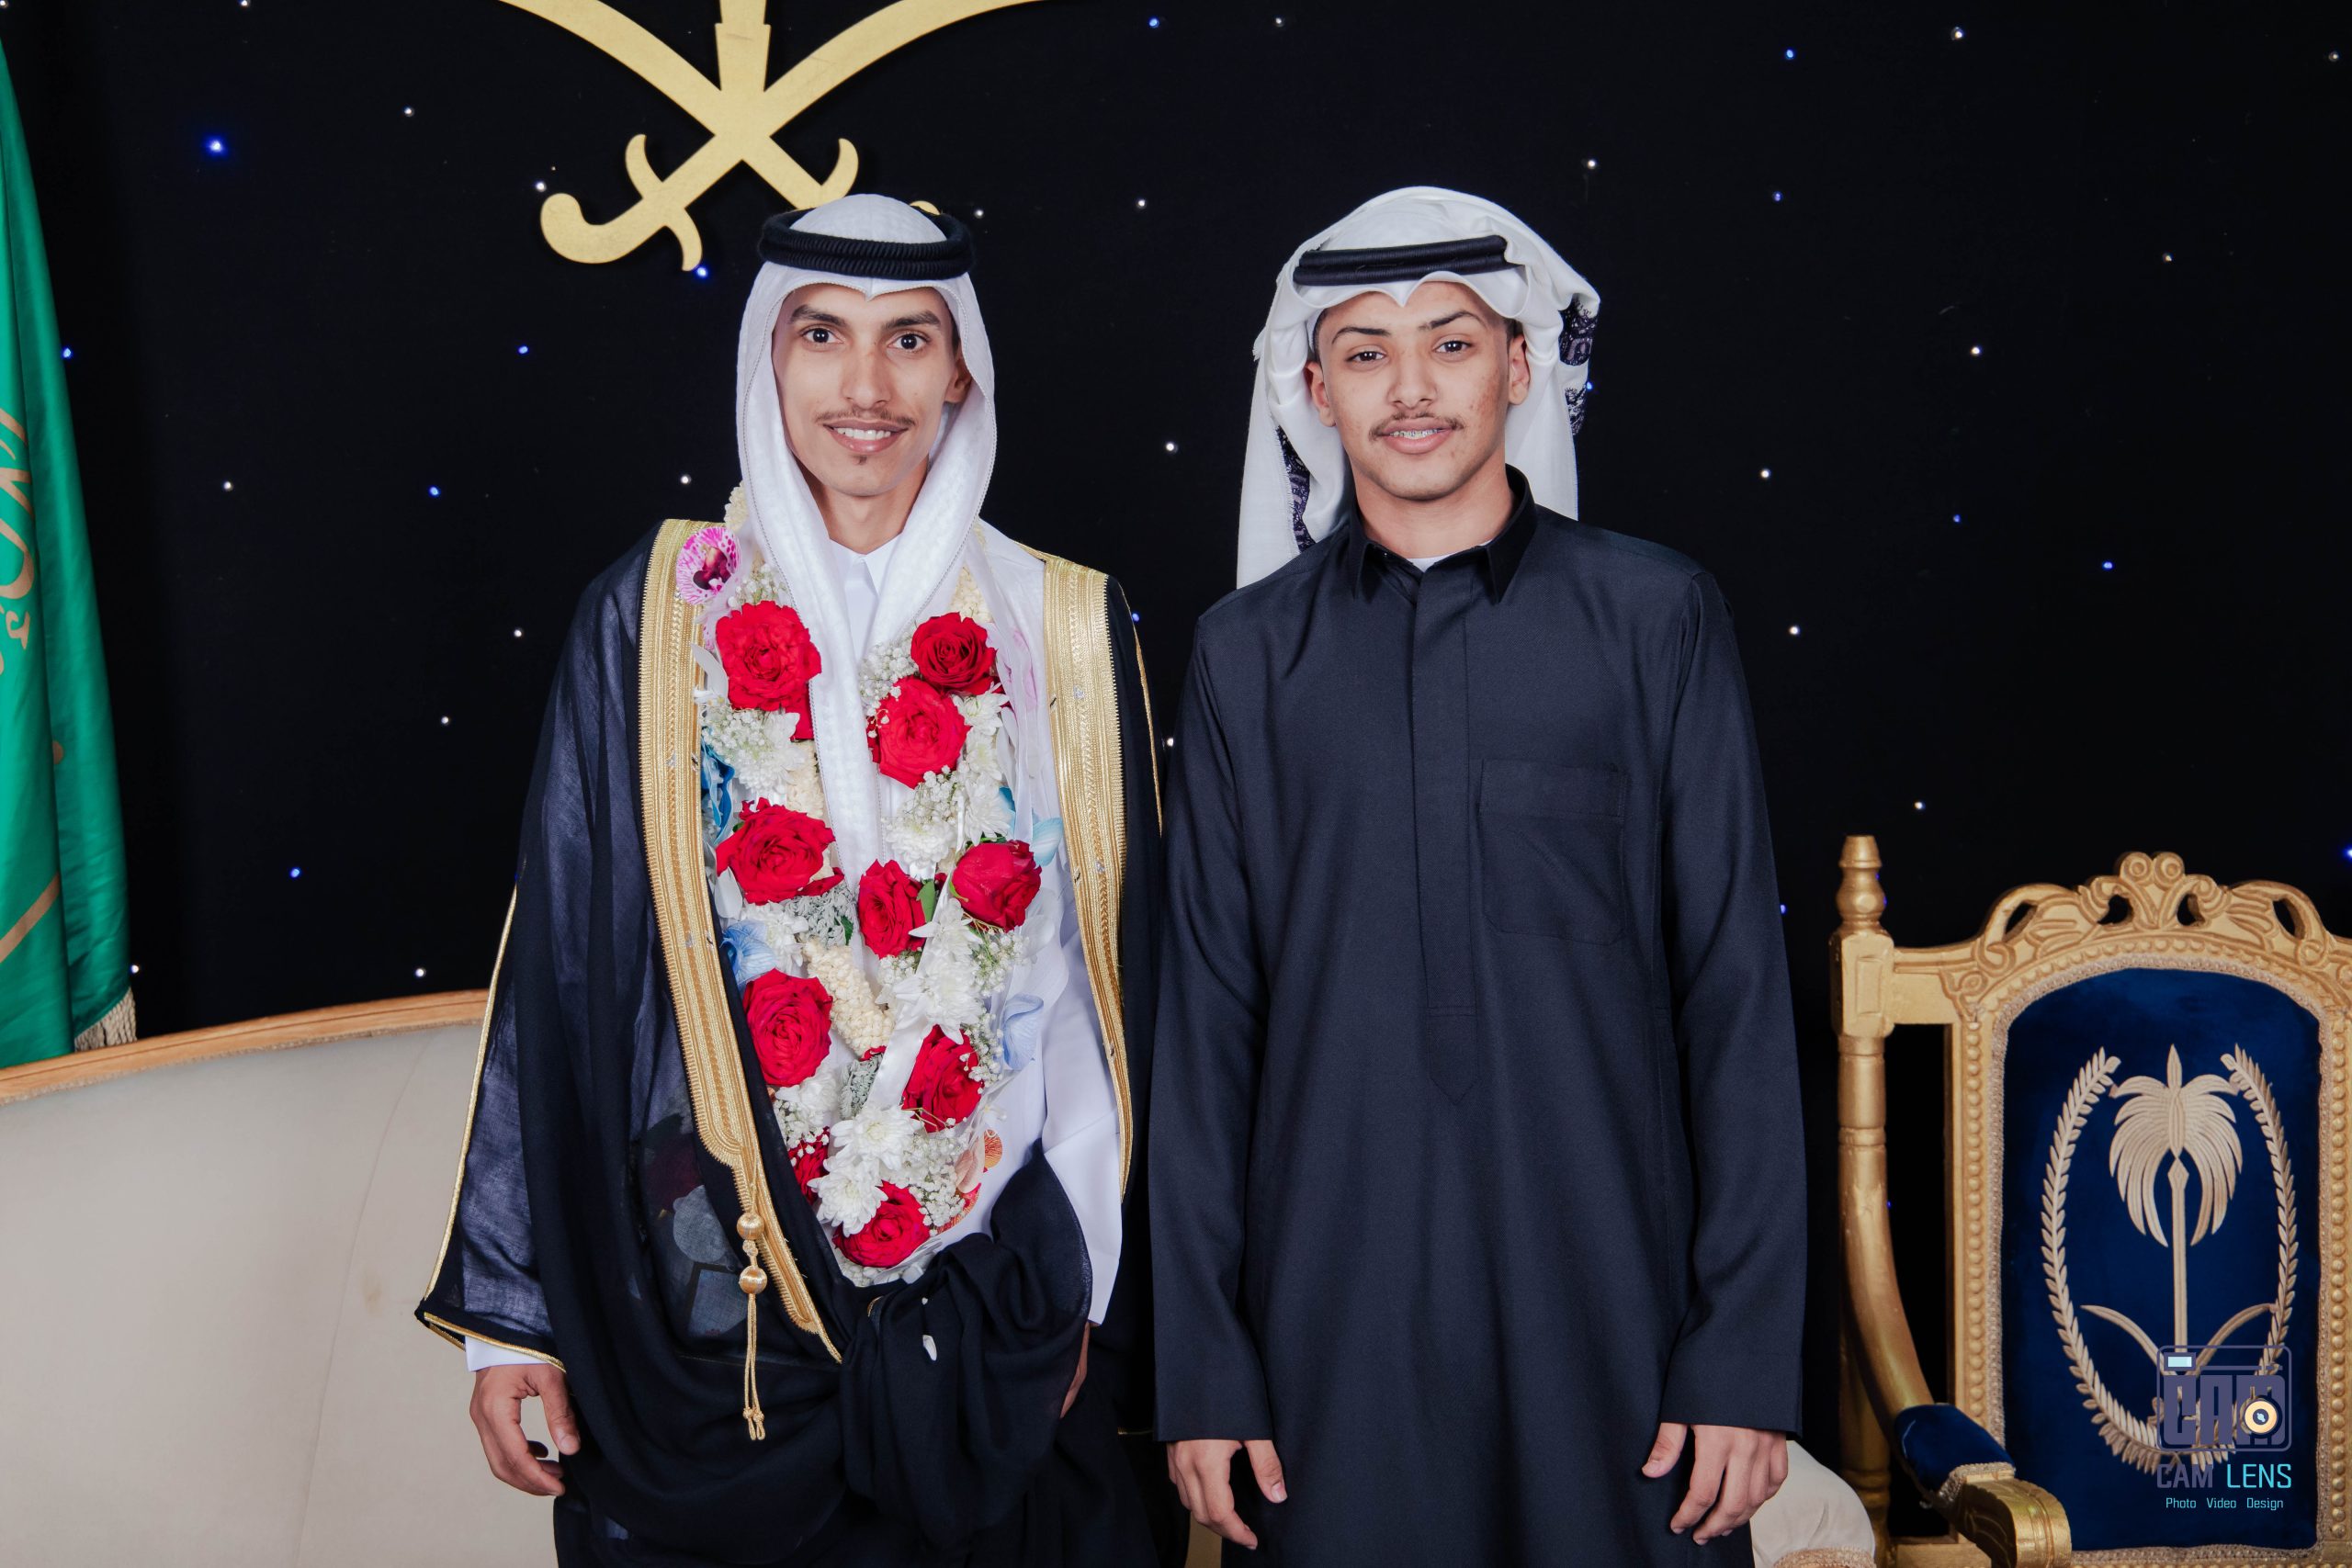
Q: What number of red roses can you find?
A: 10